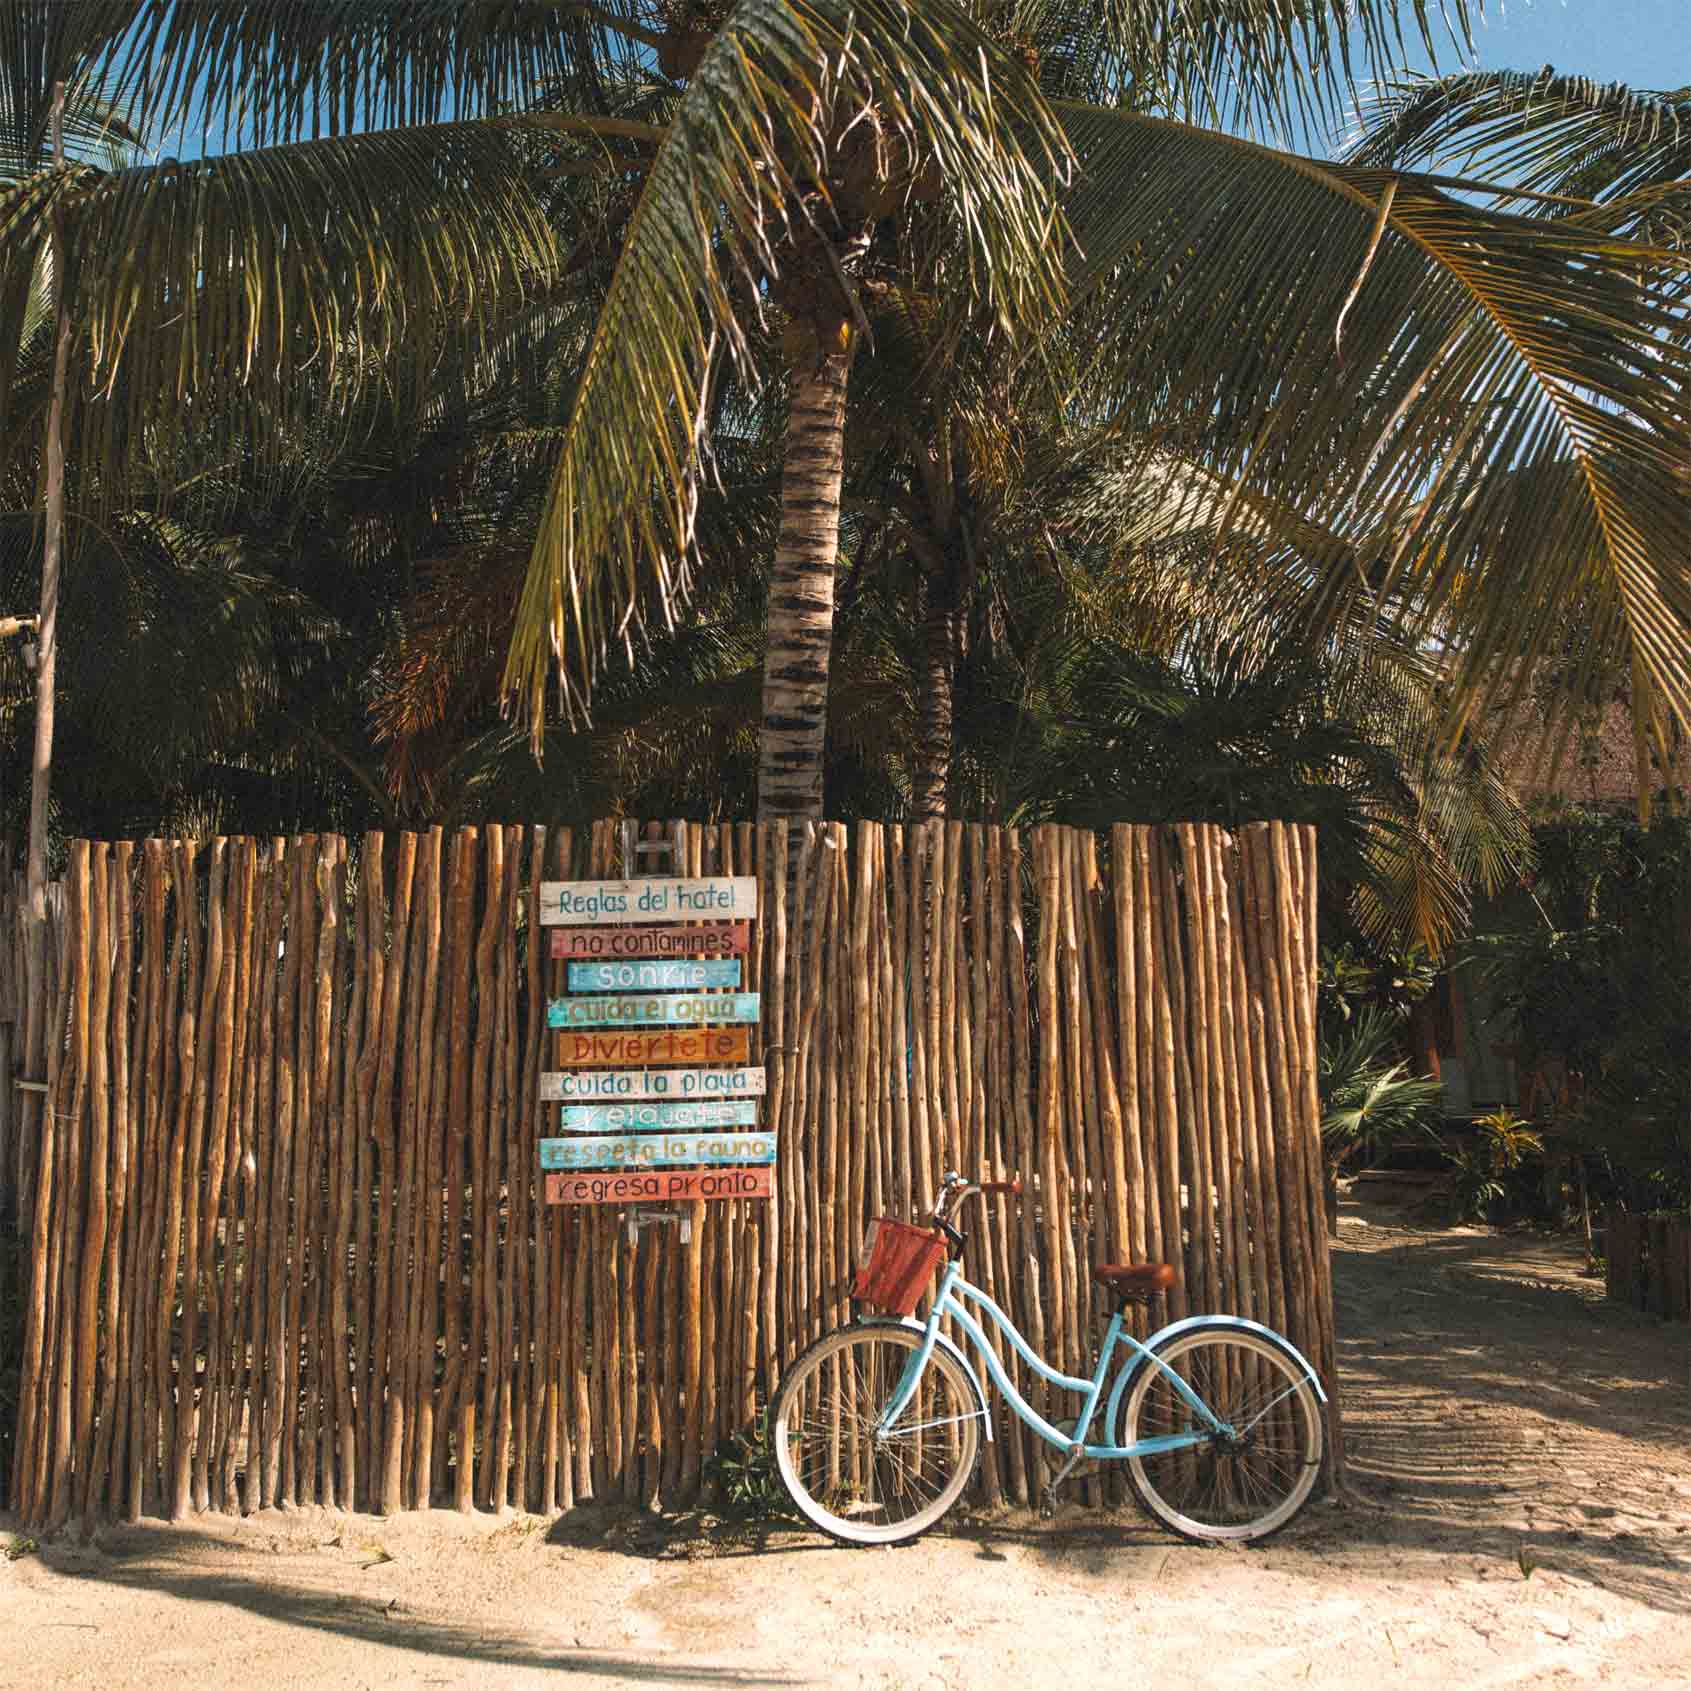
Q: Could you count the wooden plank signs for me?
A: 9